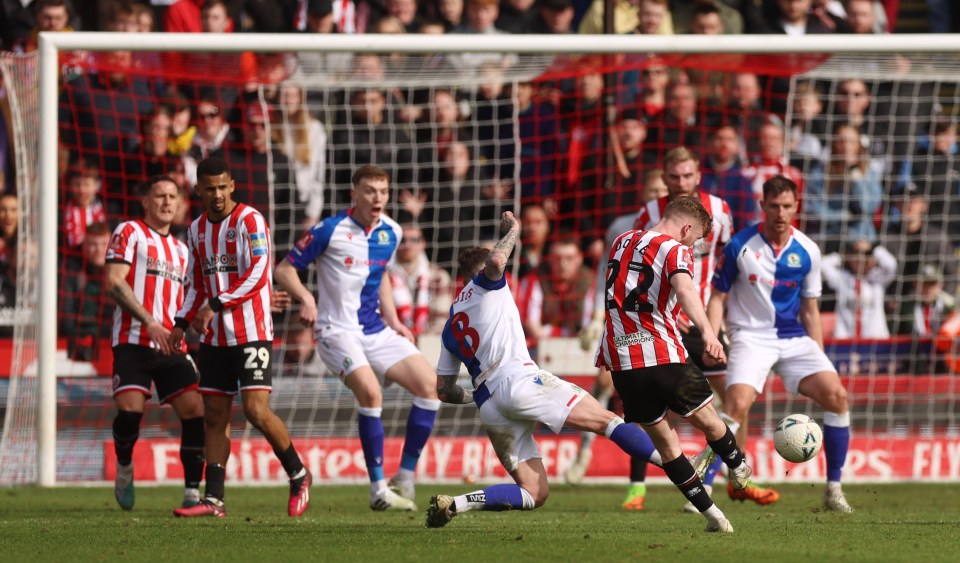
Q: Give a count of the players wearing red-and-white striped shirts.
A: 4